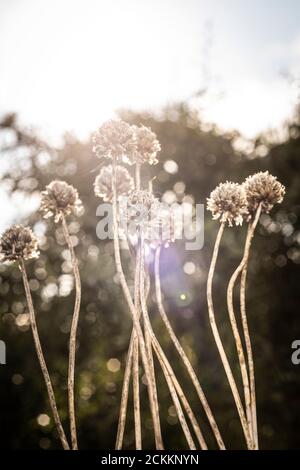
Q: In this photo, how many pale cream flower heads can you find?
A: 9